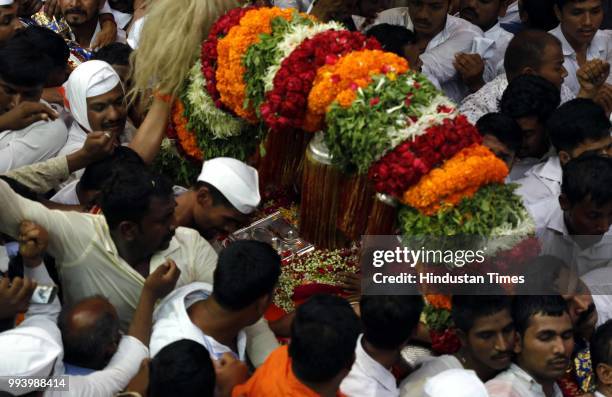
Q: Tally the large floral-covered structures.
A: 1